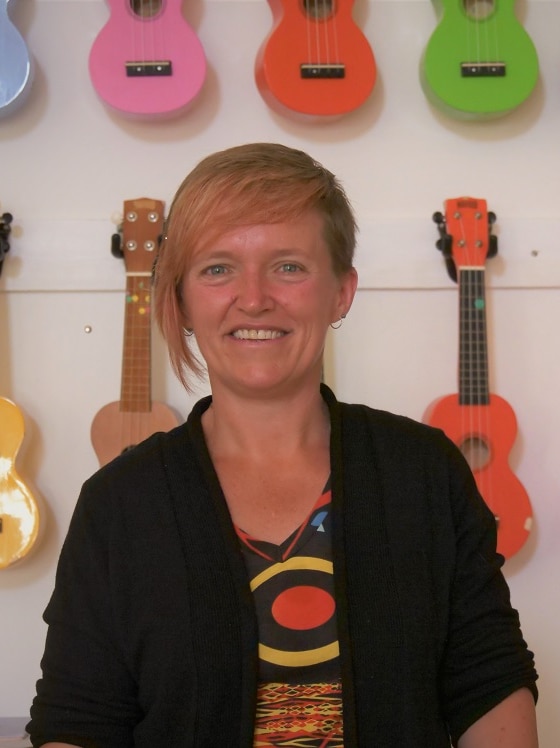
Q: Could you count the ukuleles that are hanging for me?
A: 7